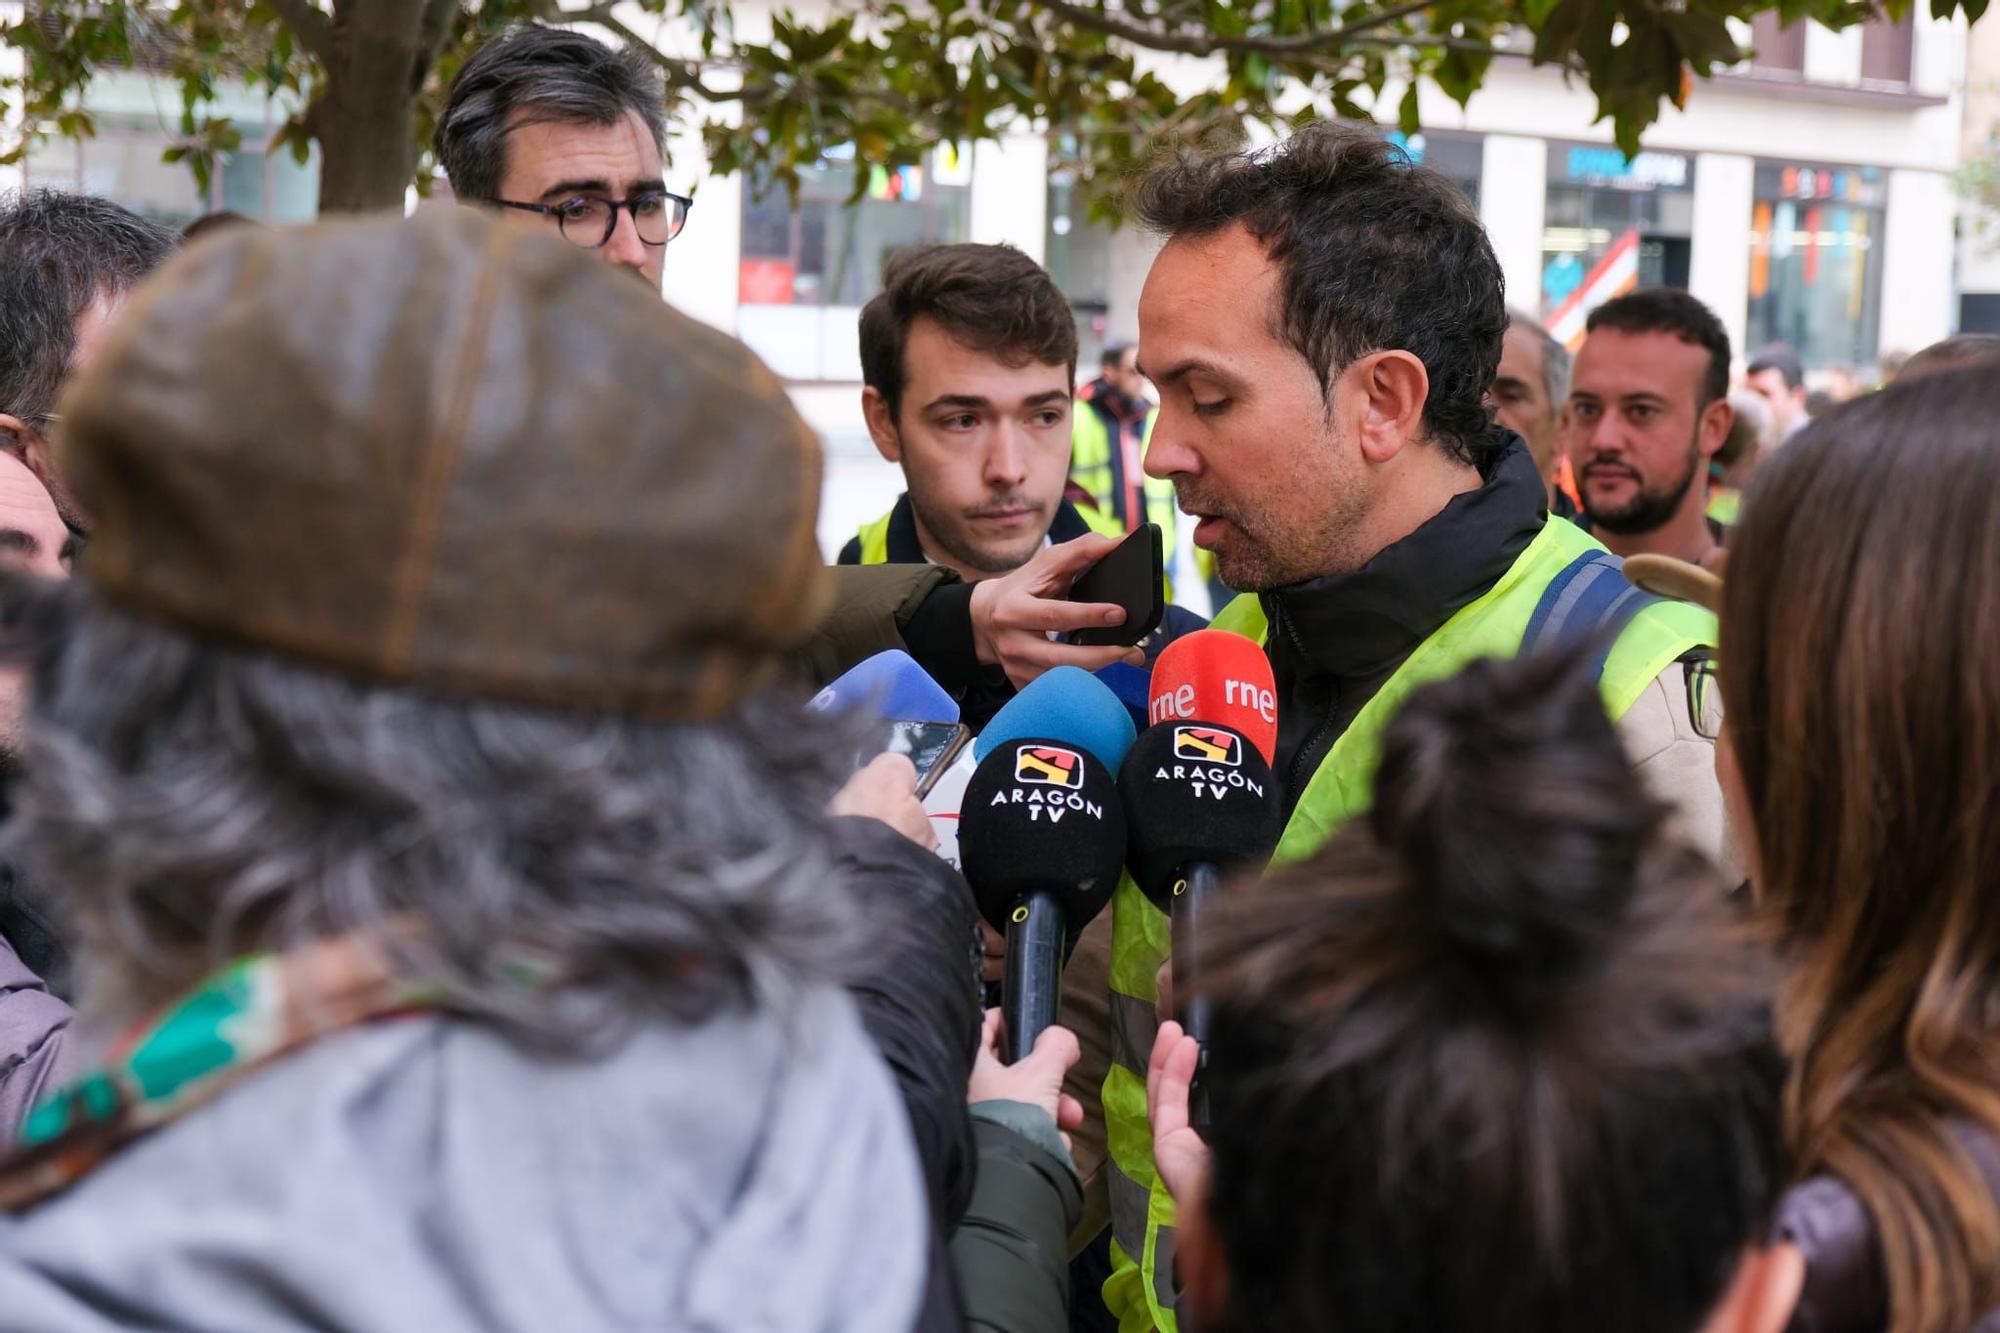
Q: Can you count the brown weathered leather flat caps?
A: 1